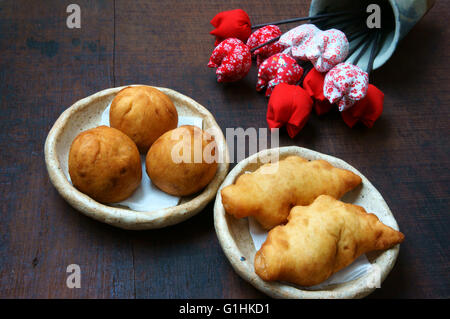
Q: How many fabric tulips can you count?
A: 10